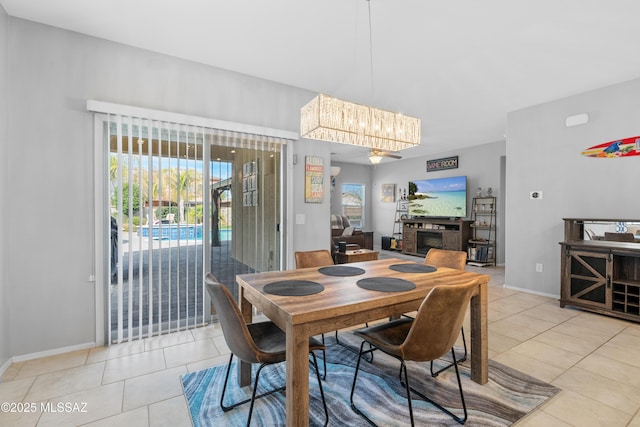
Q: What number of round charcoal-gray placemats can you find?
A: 4